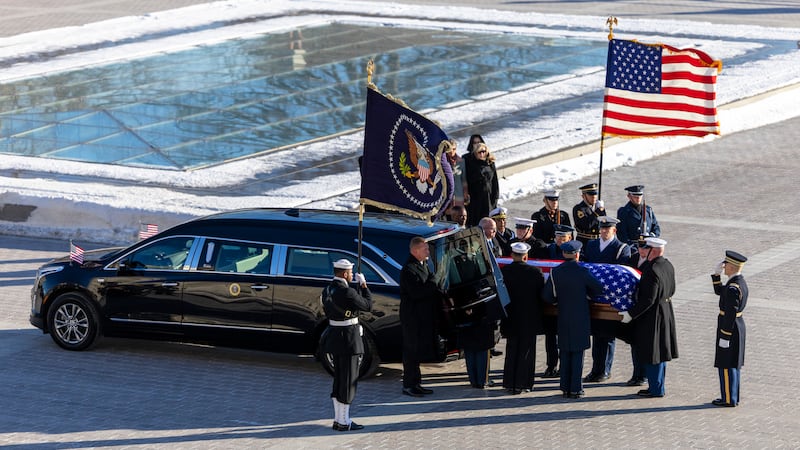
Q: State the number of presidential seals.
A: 2